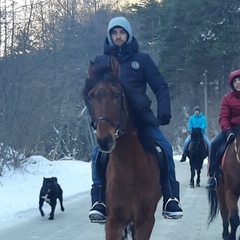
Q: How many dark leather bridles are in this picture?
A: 1